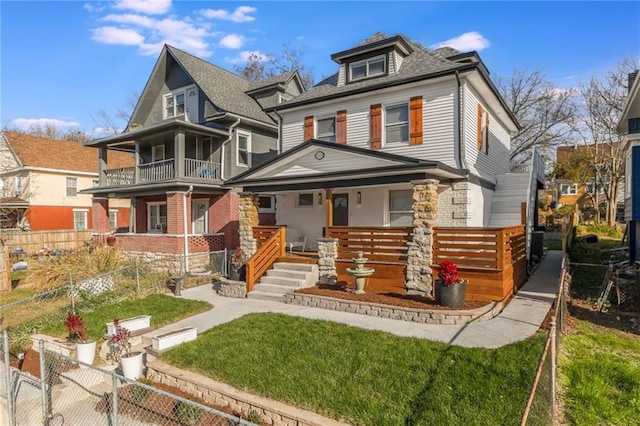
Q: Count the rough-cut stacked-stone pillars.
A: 3